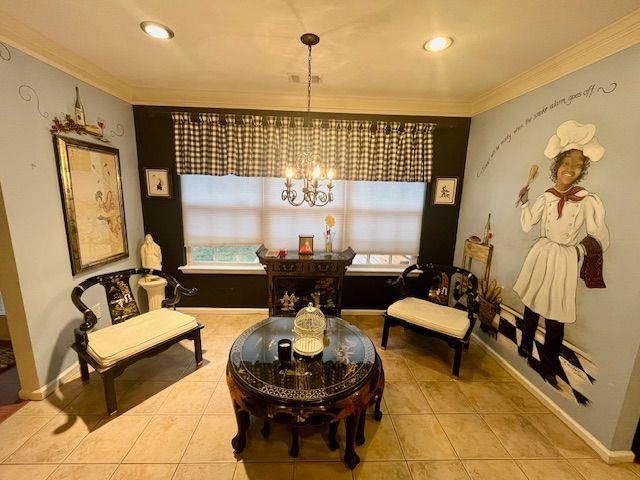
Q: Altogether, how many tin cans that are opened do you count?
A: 0